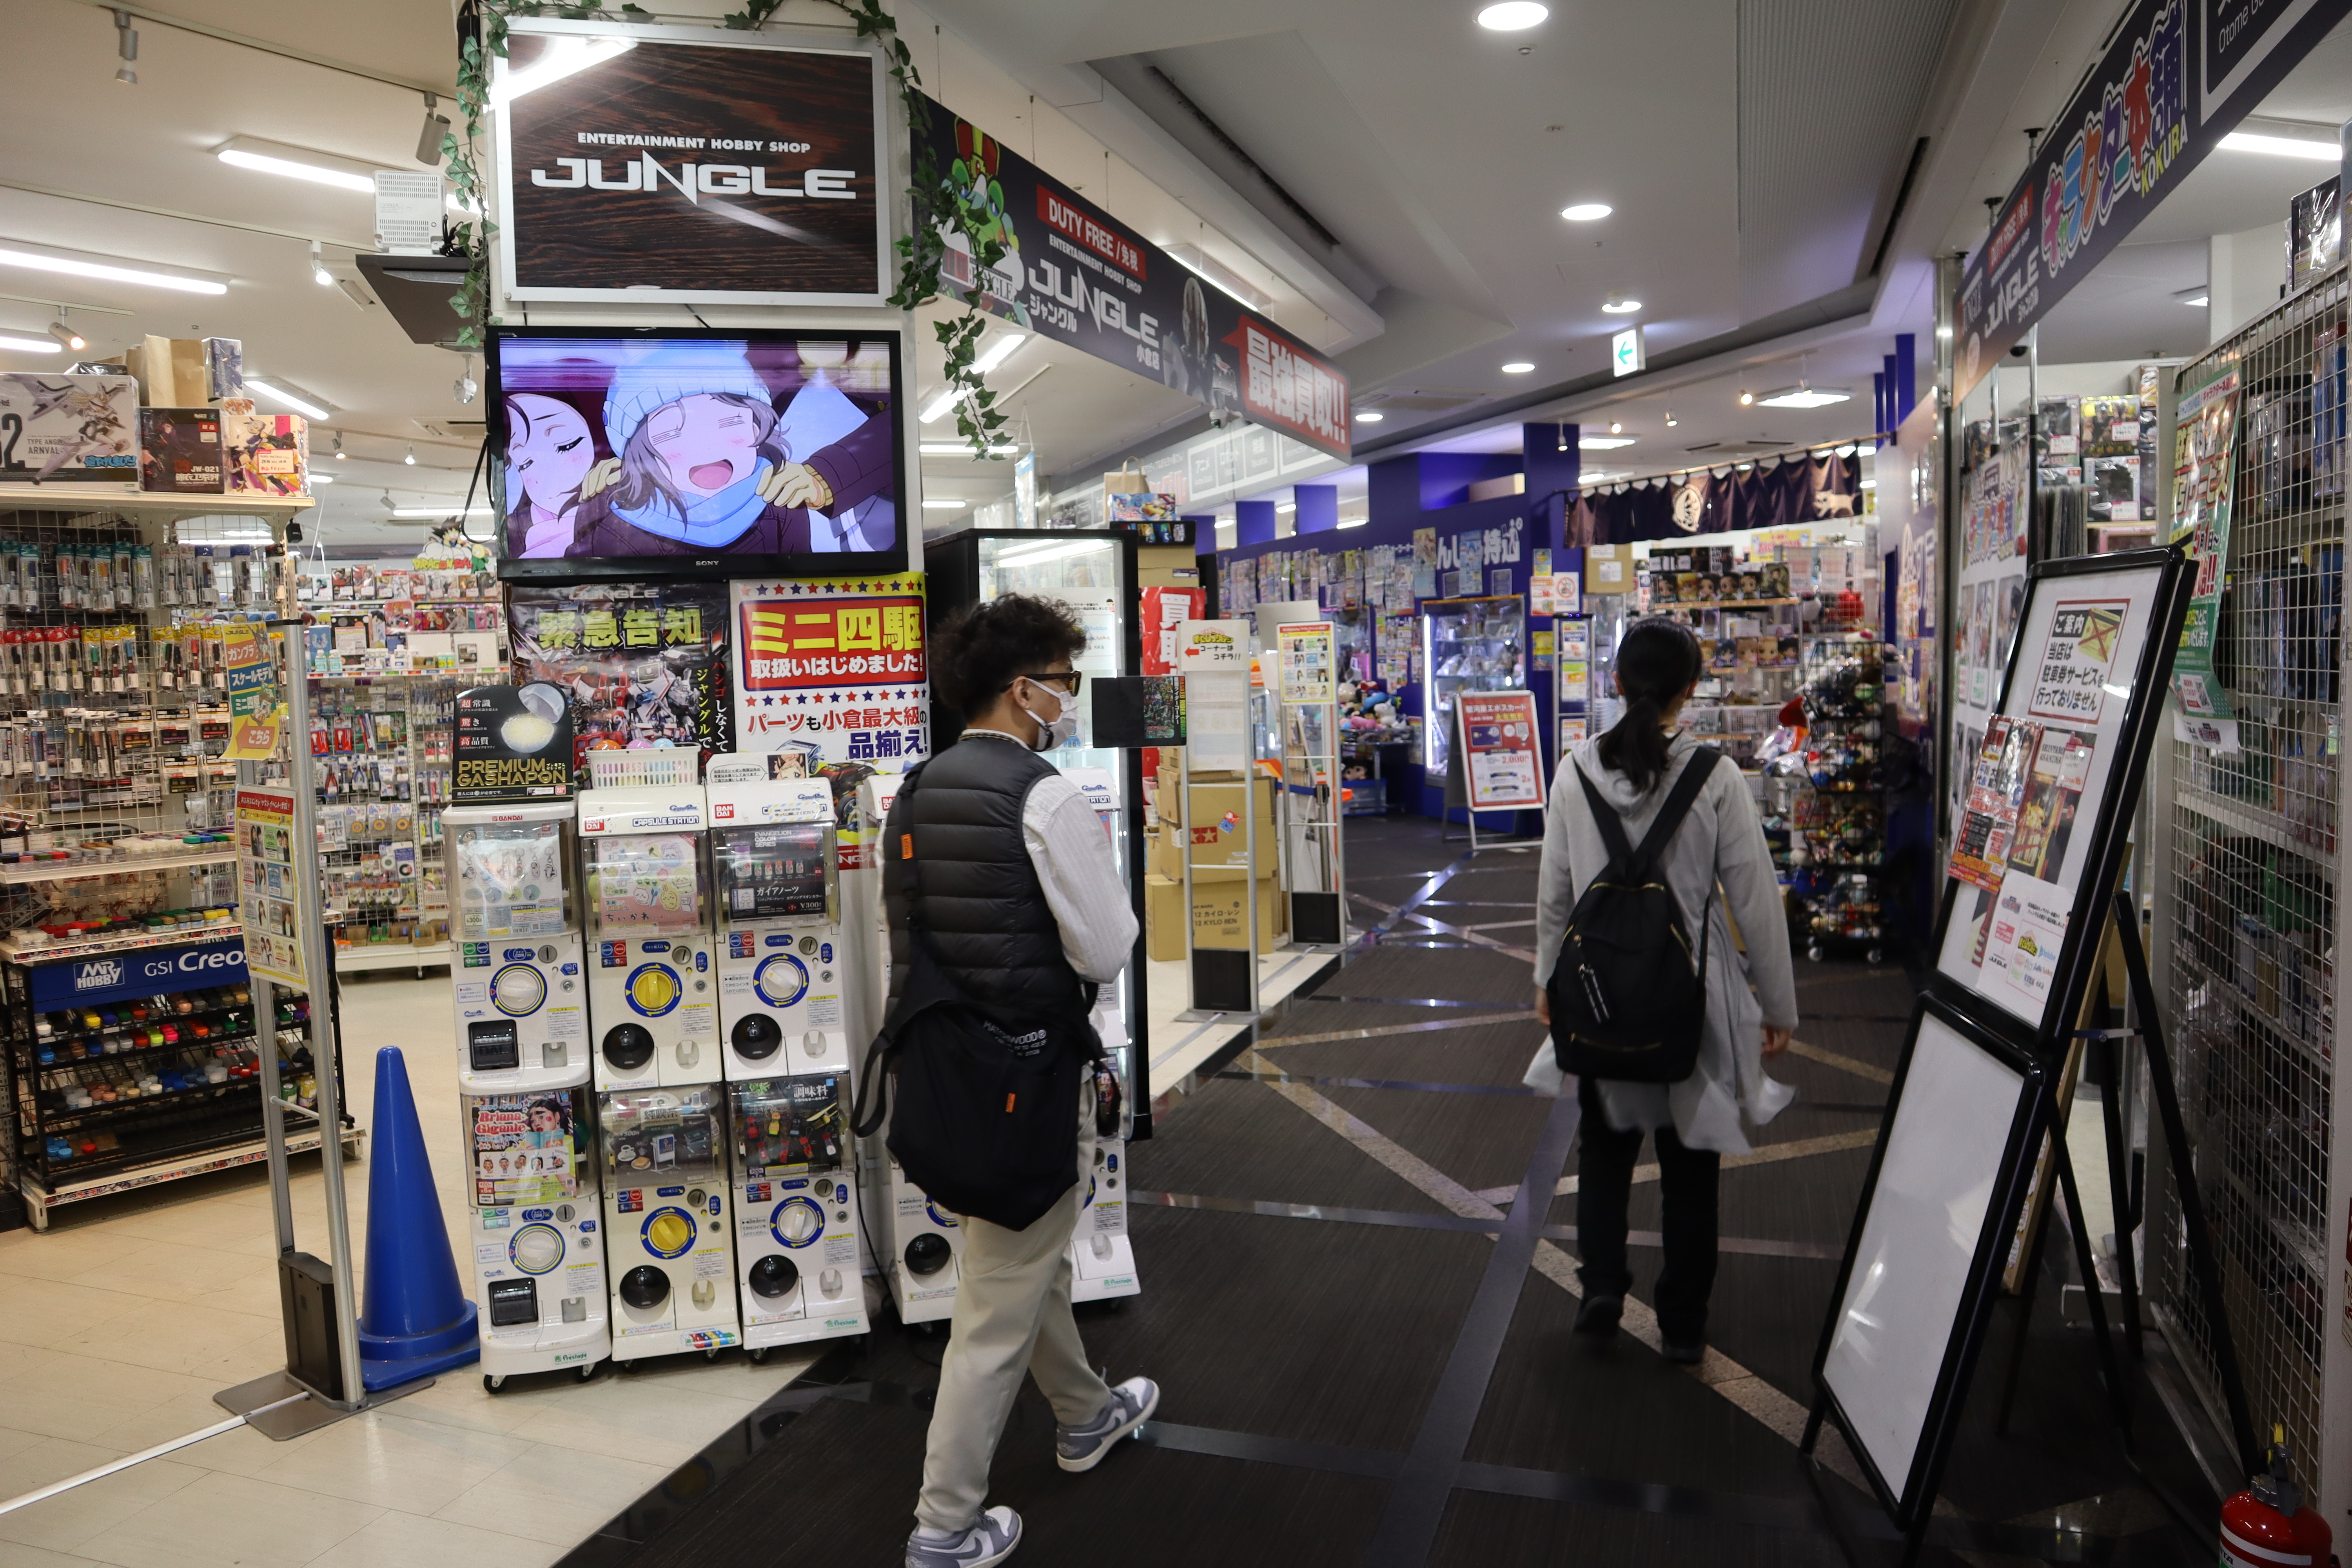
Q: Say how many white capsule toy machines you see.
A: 10